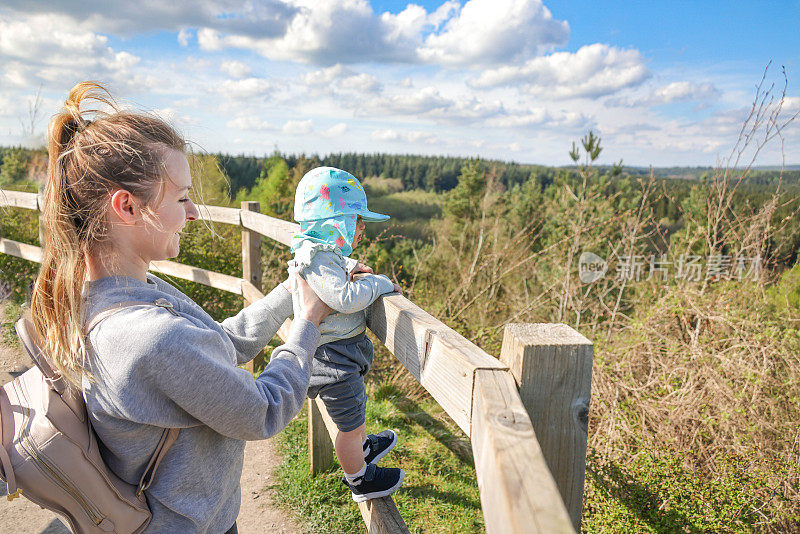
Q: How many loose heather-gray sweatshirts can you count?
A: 1